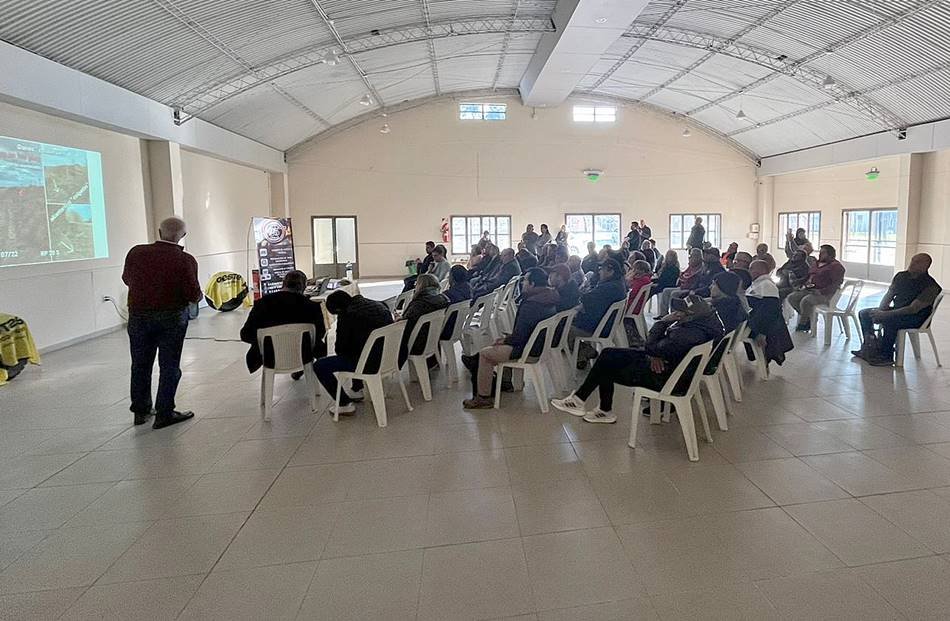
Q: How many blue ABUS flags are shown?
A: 0